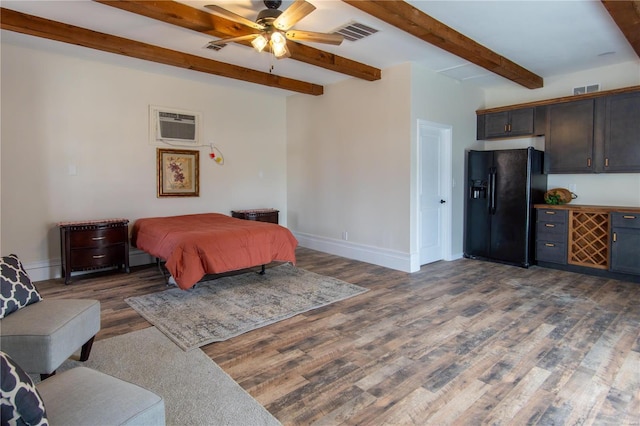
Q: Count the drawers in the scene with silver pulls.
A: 2